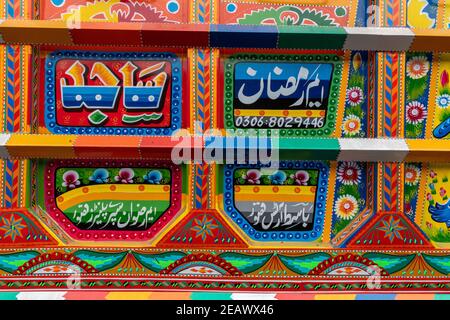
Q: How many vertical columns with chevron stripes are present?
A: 3